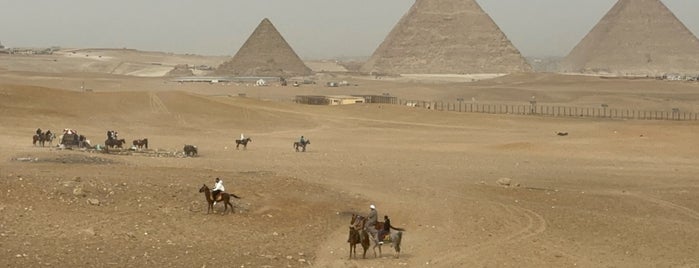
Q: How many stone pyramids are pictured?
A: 3